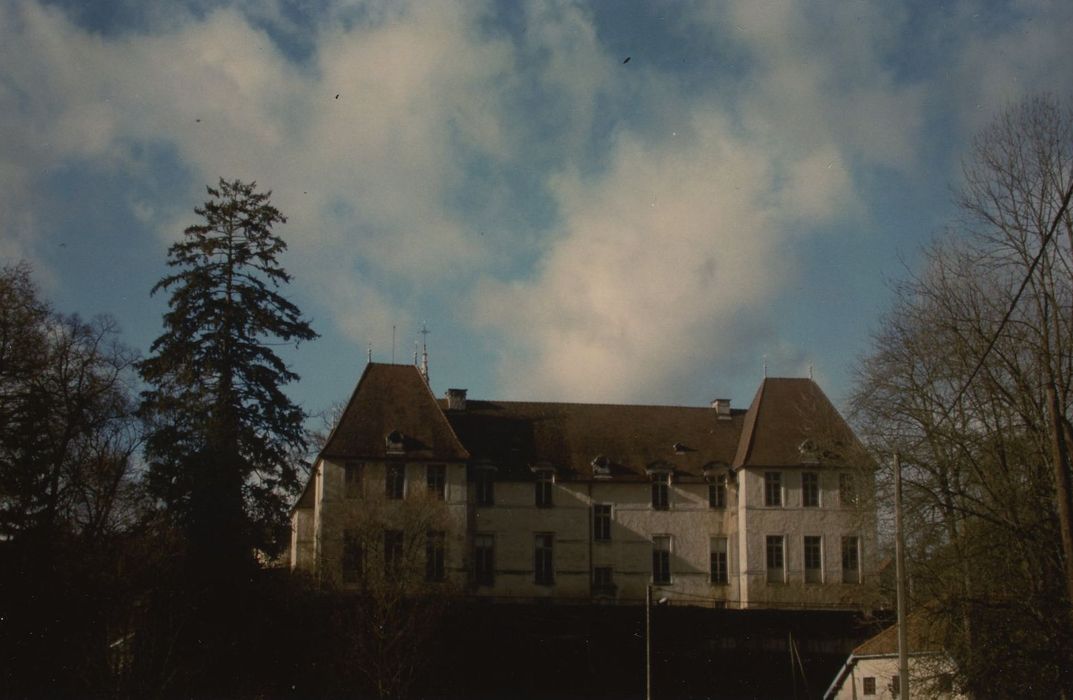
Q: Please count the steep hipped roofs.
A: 2